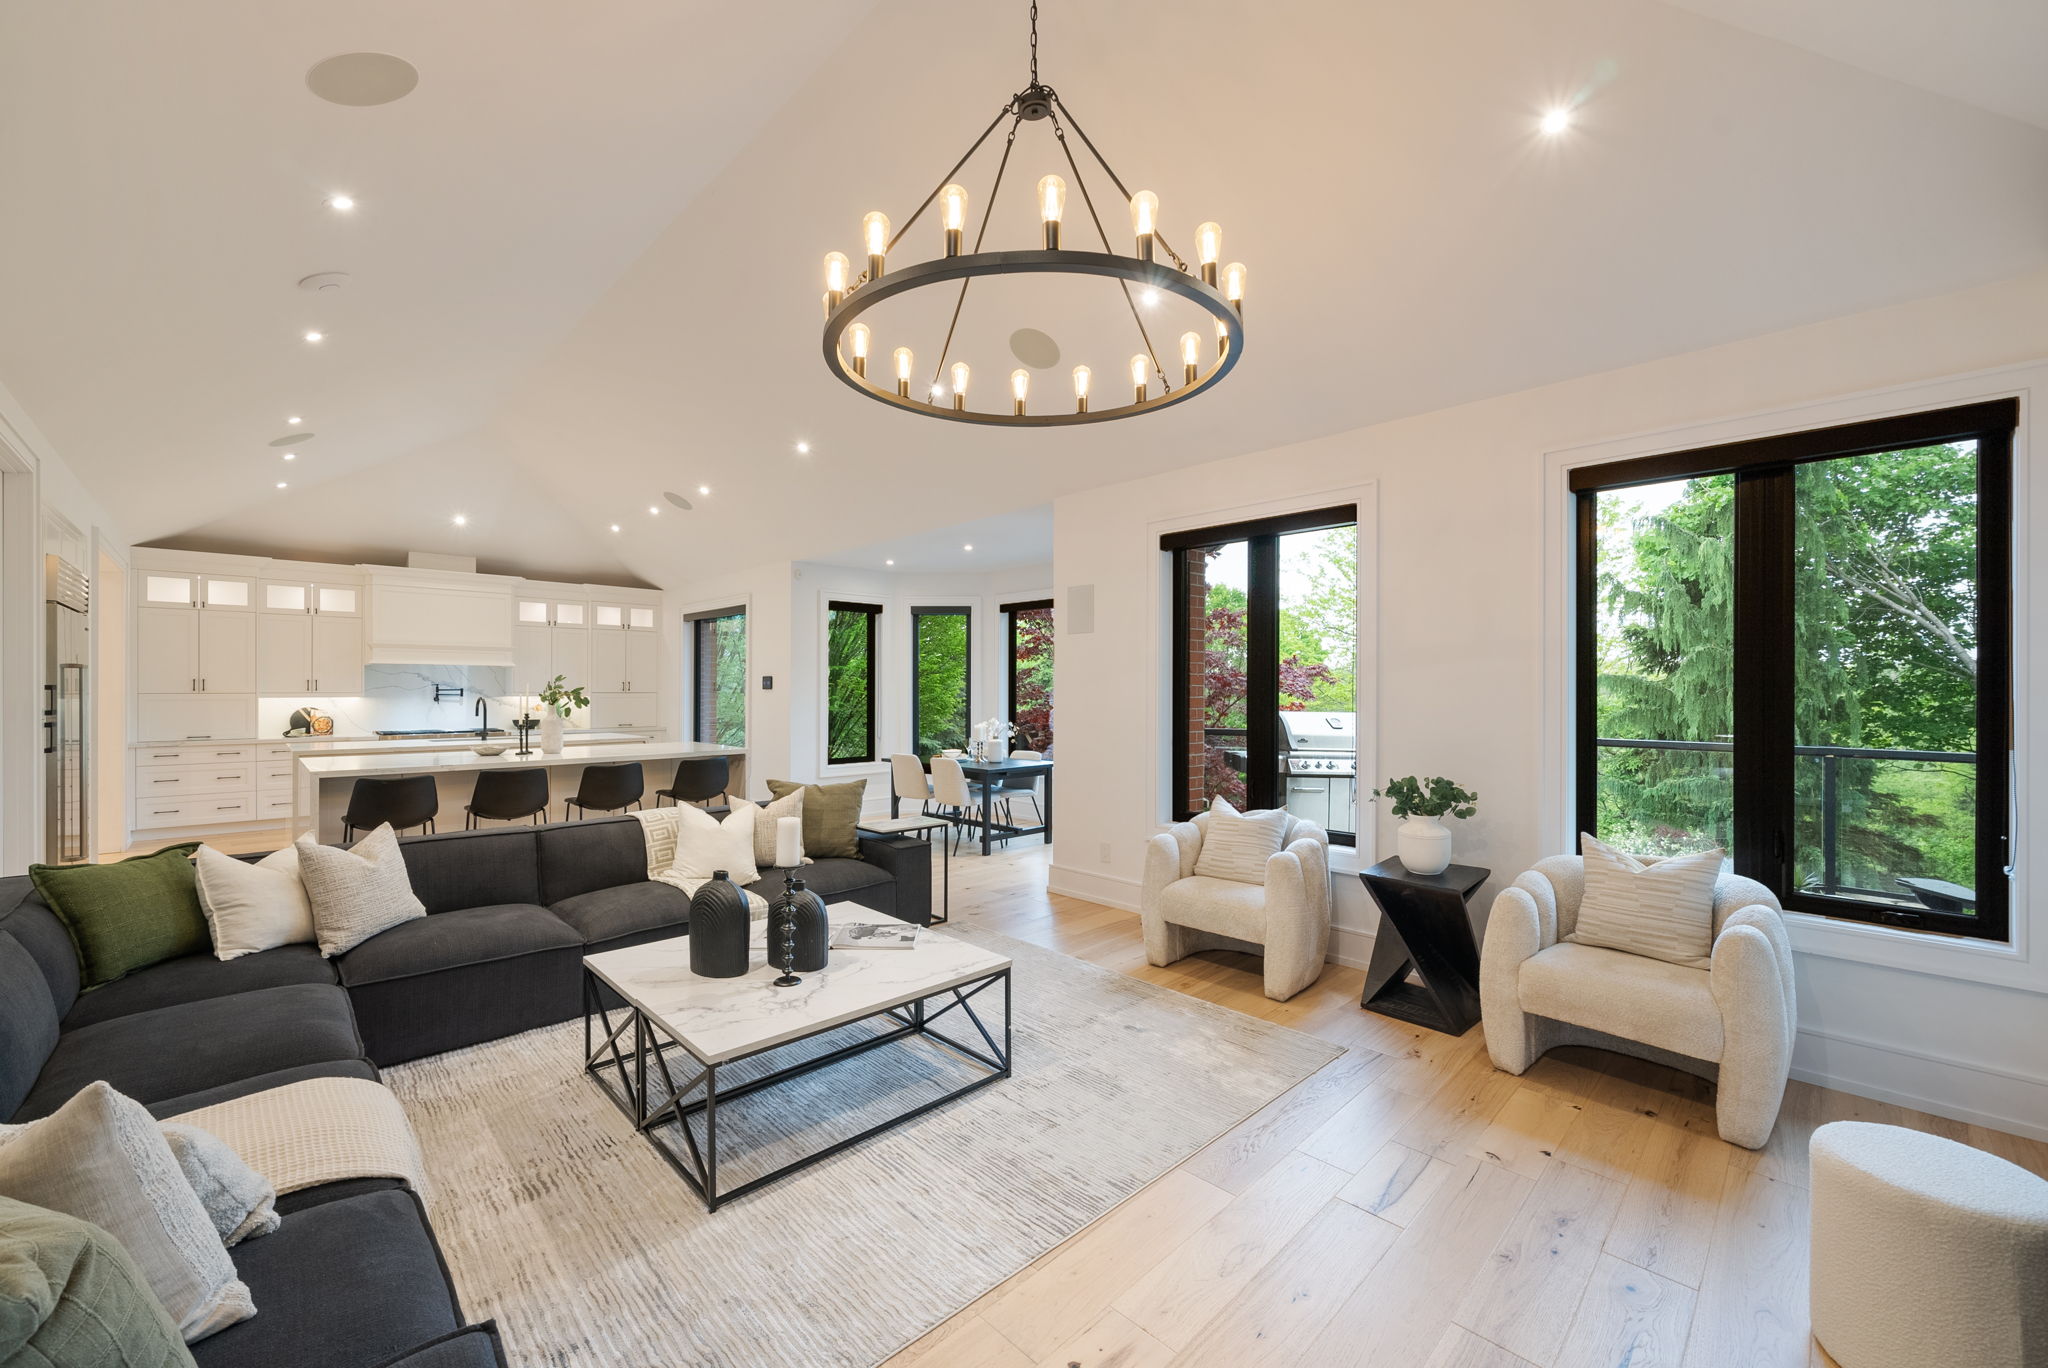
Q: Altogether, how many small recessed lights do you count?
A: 15